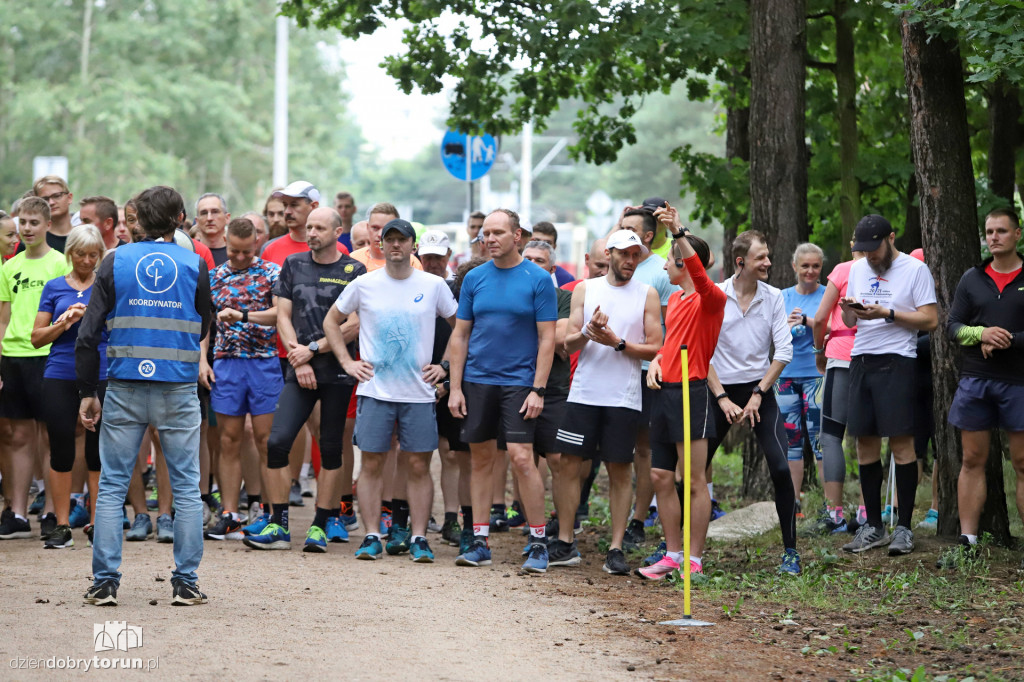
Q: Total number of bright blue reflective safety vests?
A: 1